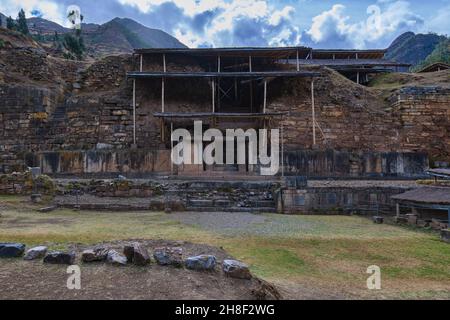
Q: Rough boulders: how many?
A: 9